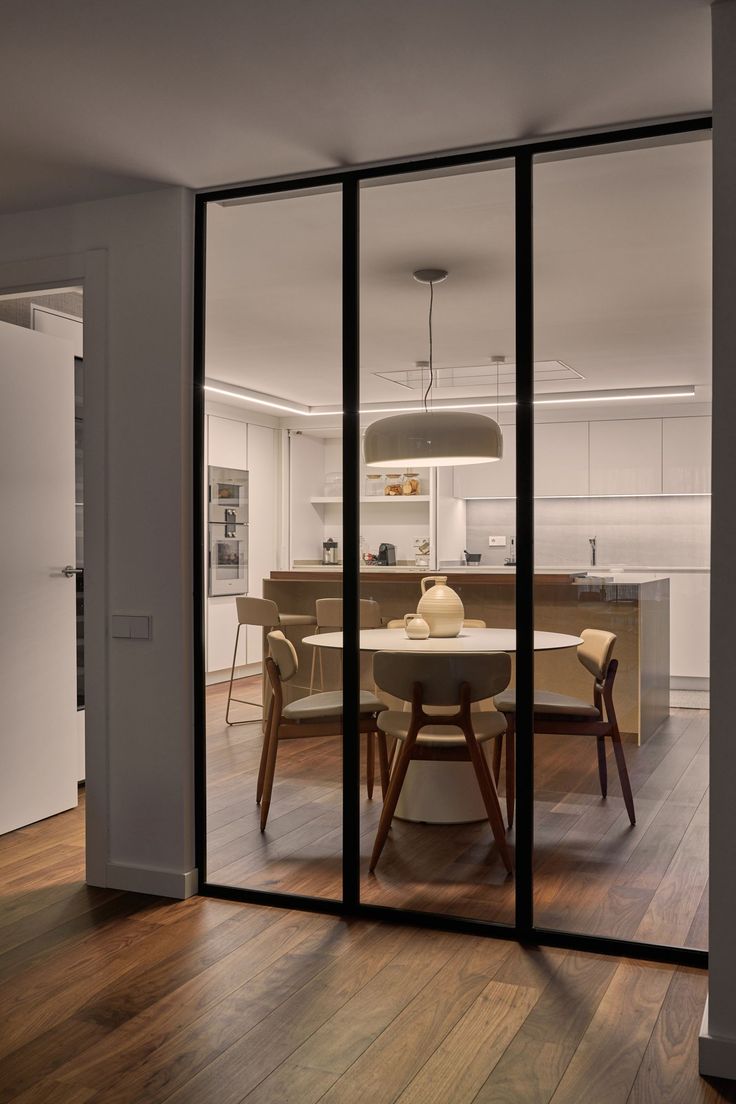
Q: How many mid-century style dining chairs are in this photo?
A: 4